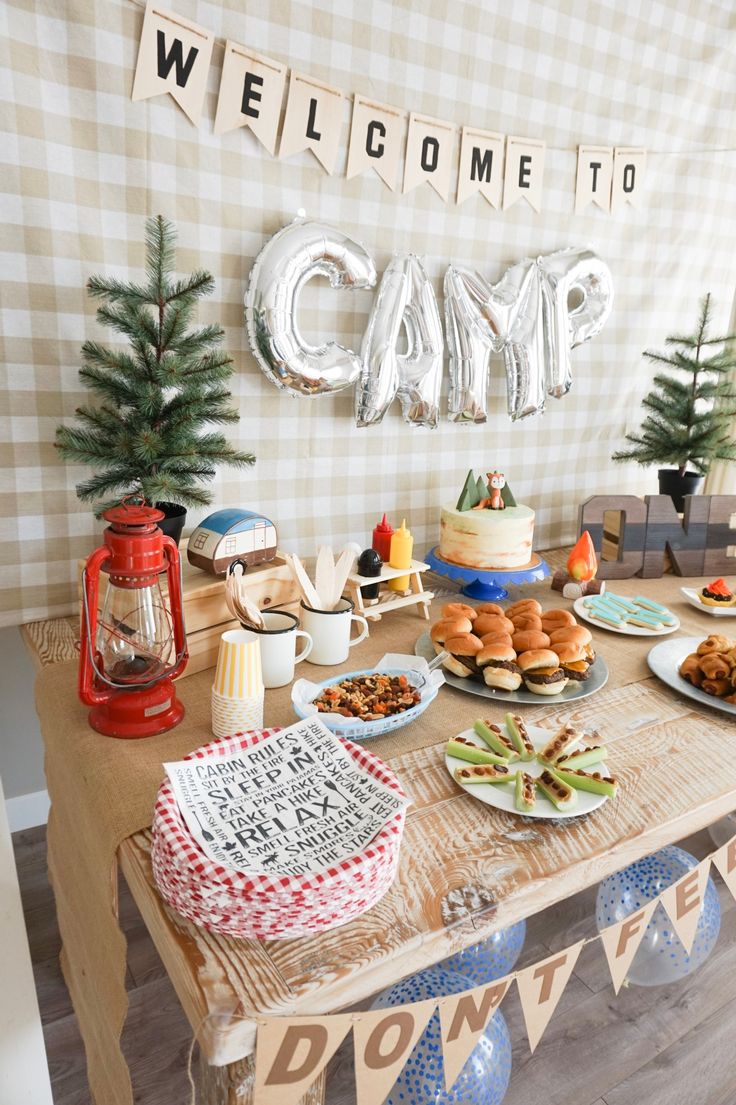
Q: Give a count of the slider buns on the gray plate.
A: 14